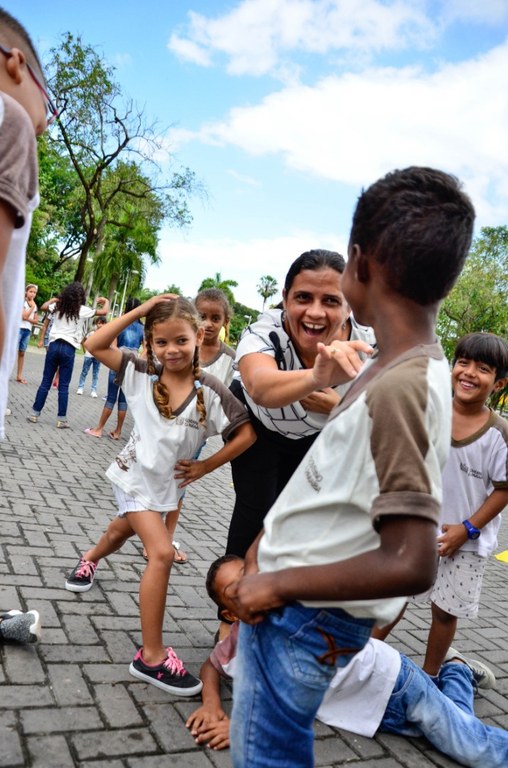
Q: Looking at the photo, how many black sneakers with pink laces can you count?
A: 2